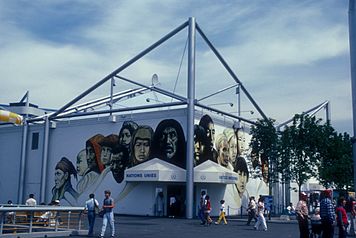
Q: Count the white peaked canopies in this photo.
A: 2